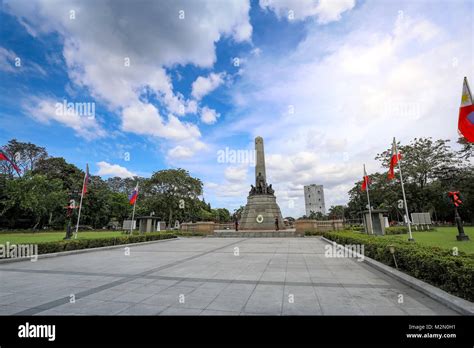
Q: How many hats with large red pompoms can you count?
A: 0